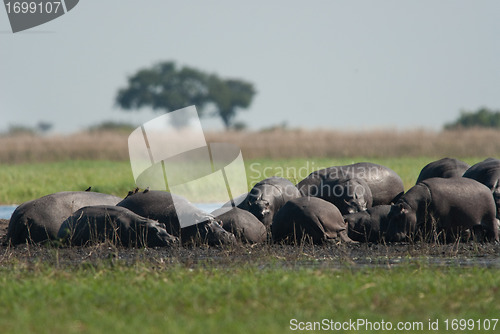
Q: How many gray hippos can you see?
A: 12